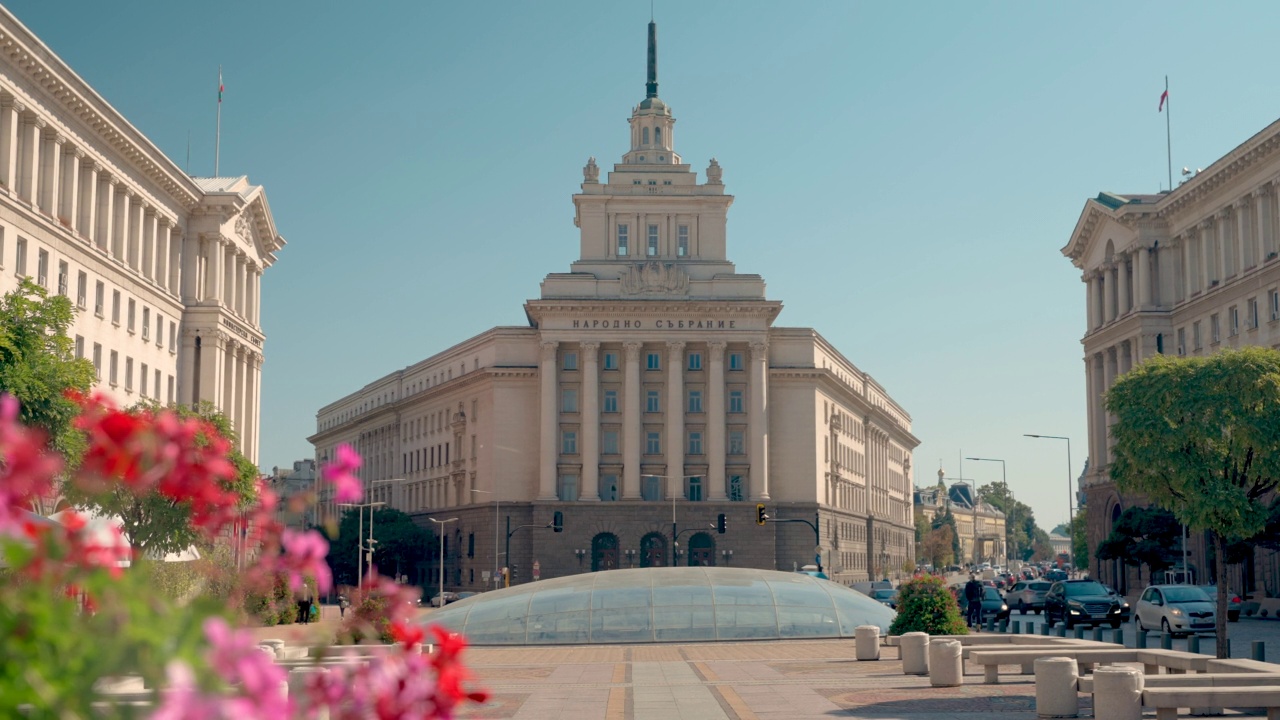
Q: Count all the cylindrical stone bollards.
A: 5